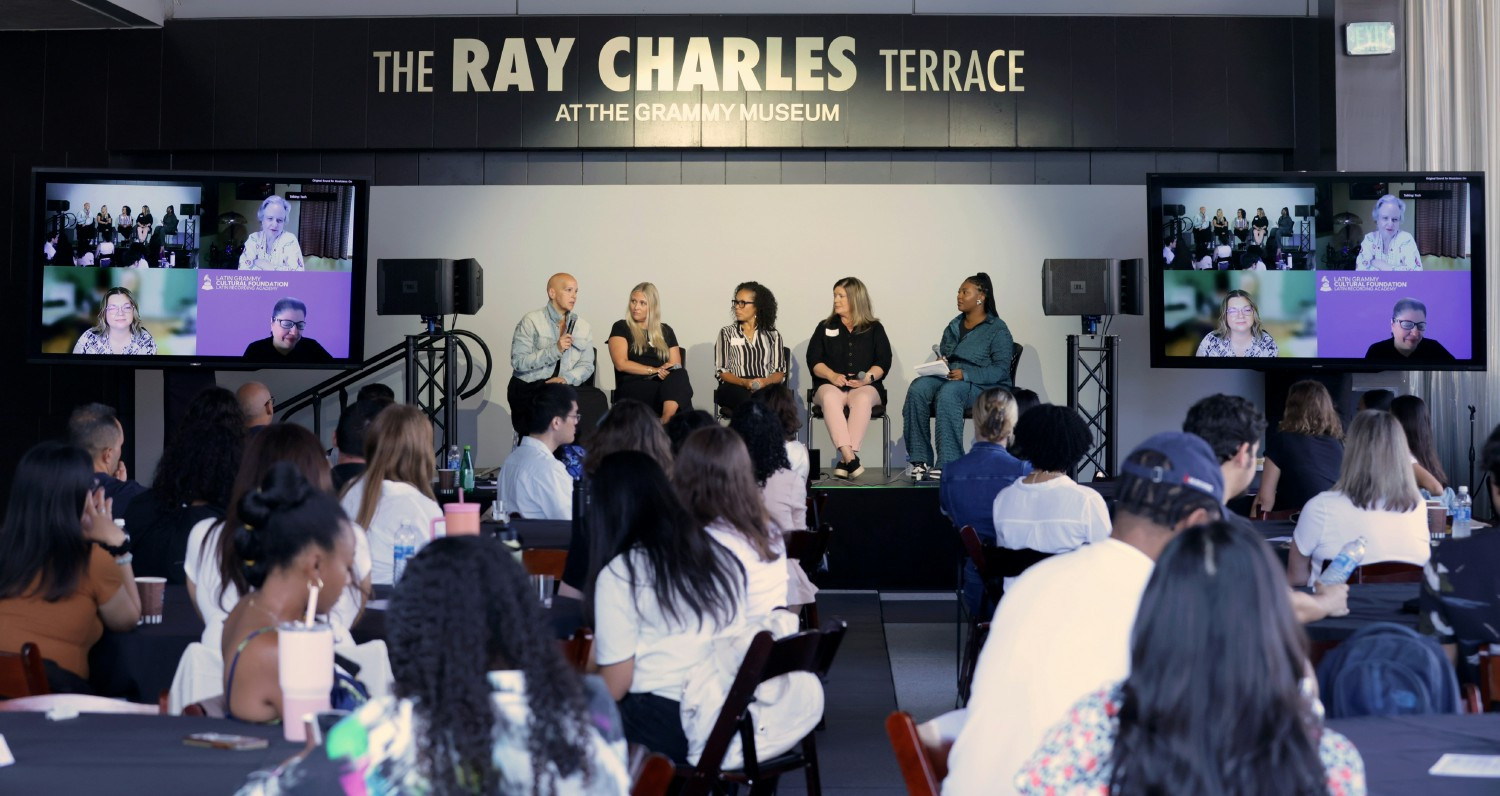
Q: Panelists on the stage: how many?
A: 5